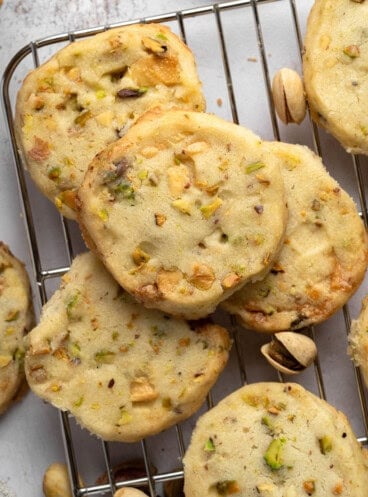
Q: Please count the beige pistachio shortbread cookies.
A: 8